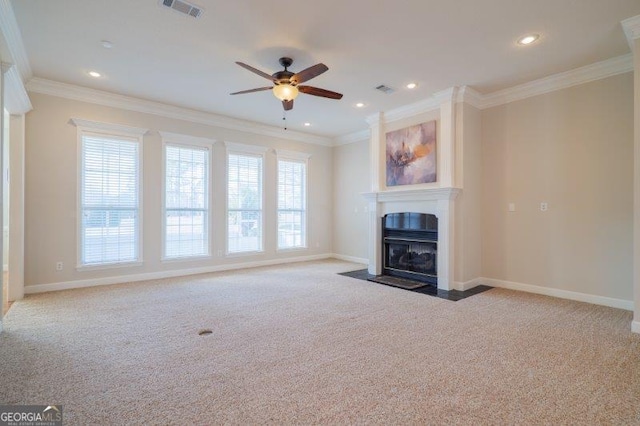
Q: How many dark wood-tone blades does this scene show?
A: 5